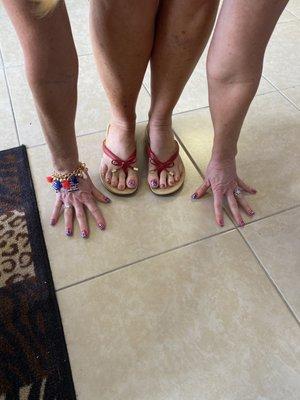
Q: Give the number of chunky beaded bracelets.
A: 1